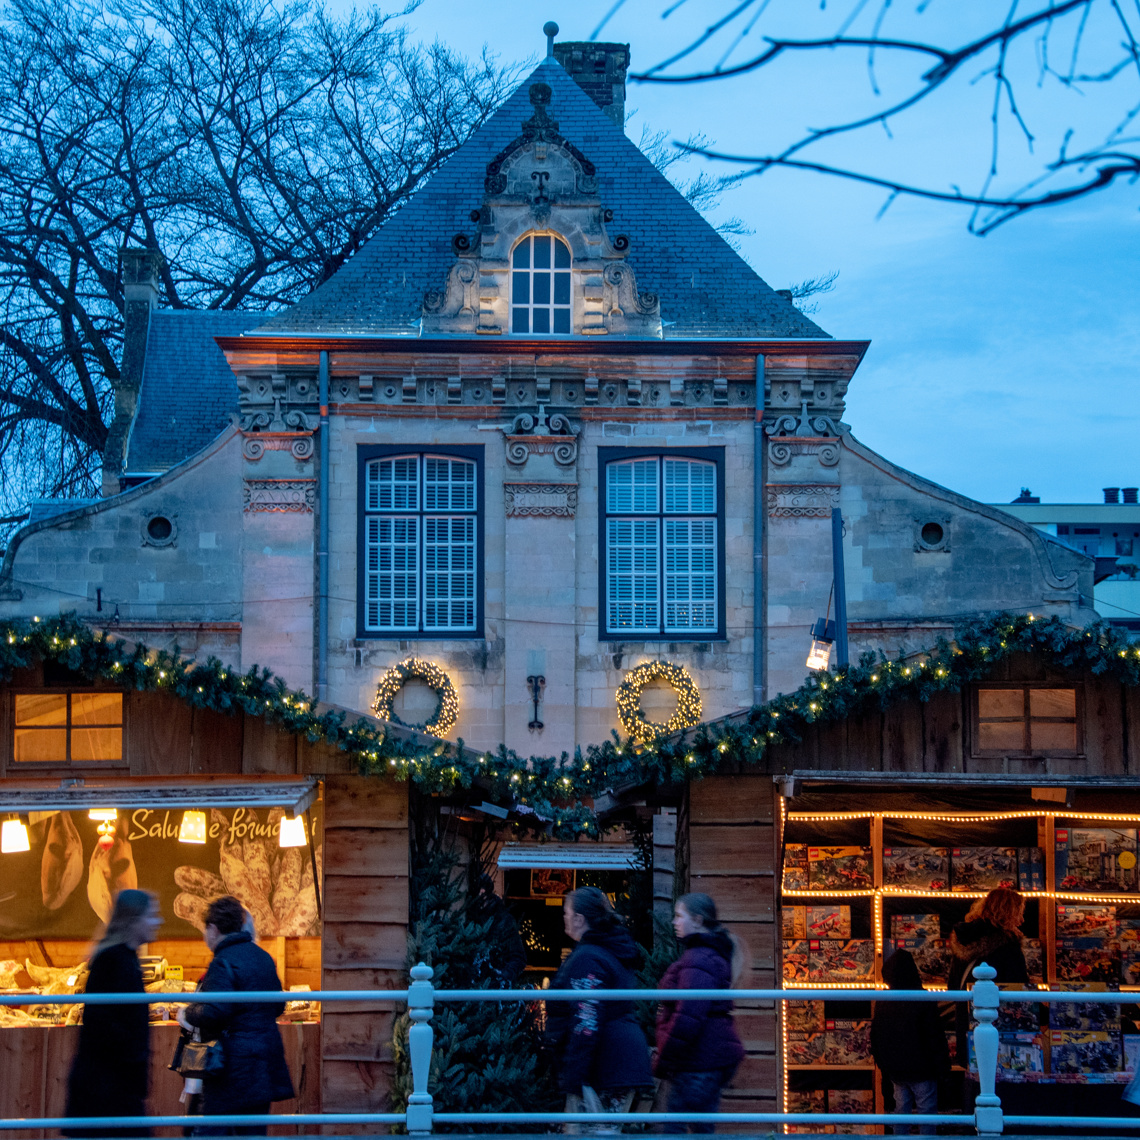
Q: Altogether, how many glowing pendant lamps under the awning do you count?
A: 4